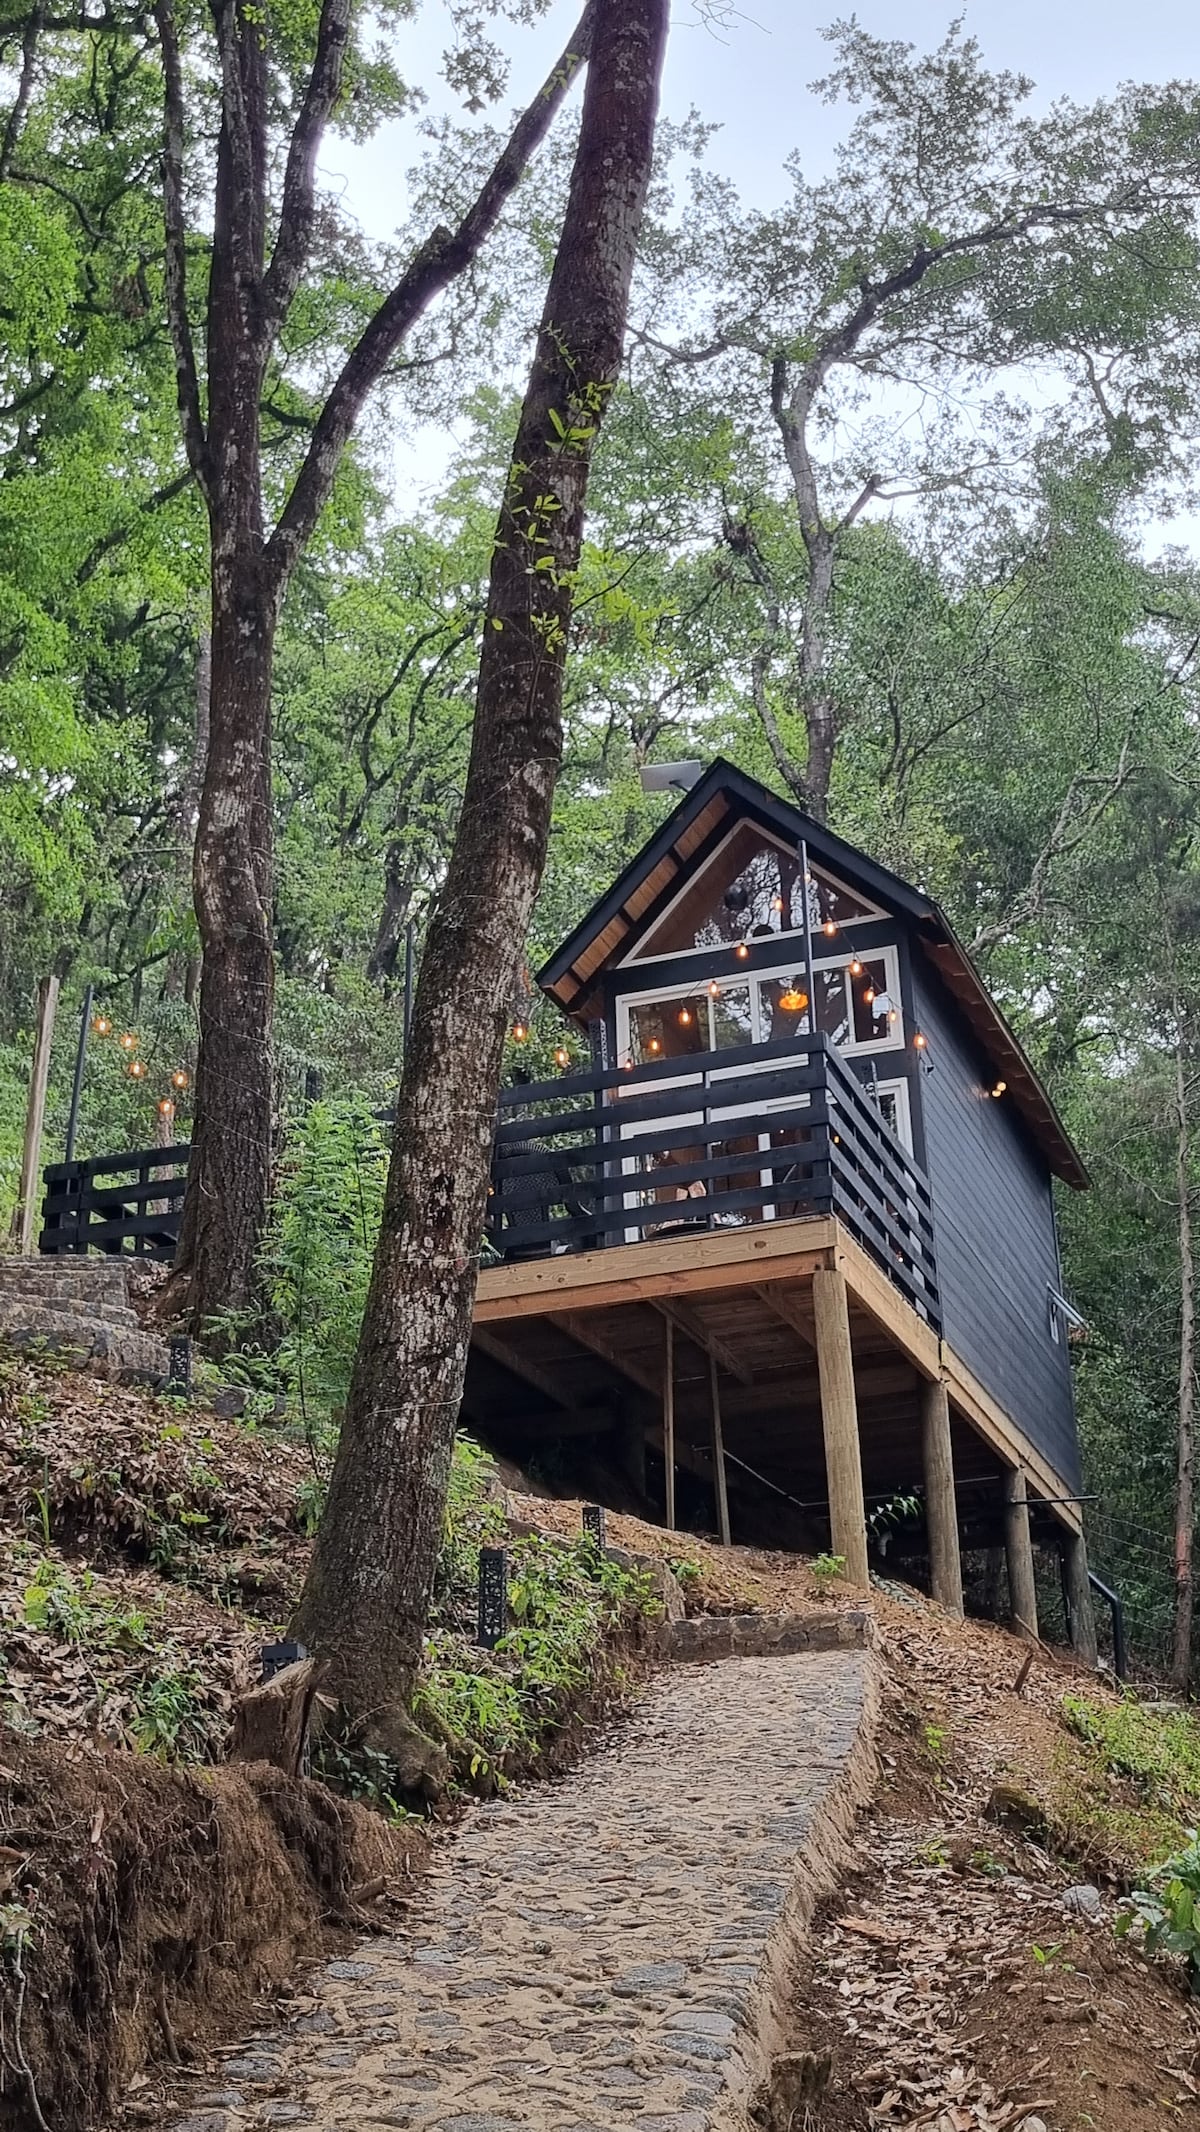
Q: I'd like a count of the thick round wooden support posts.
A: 4